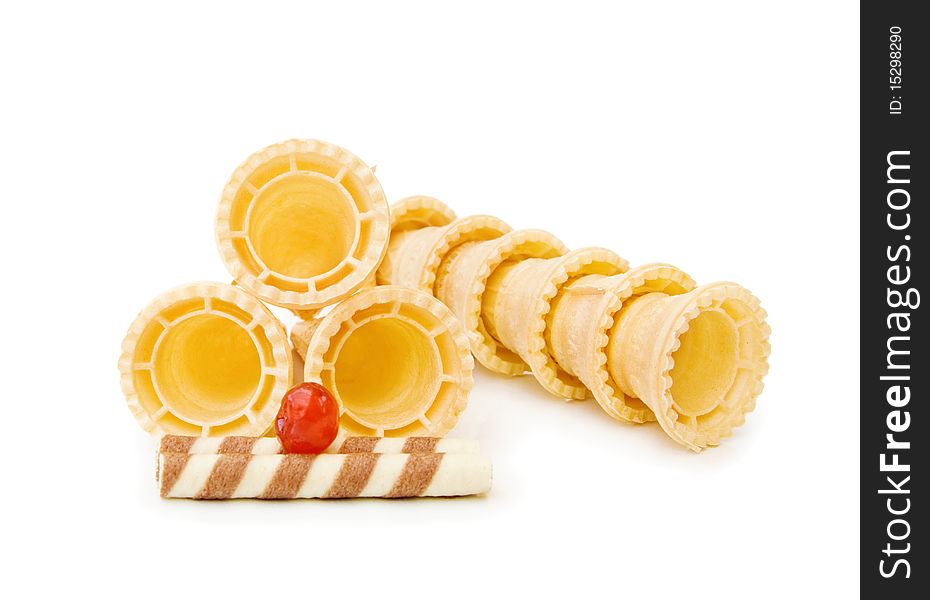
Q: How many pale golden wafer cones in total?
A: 9